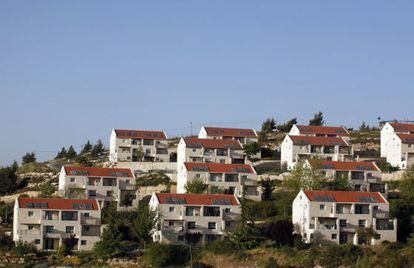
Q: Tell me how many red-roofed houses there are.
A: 13